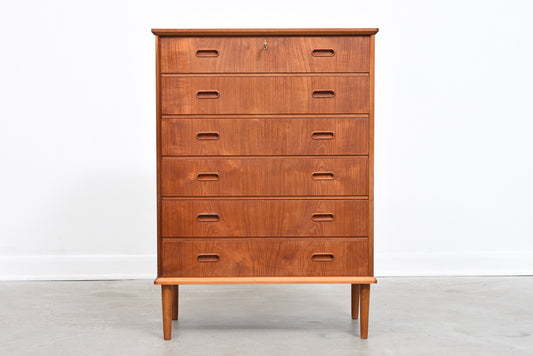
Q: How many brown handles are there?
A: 12